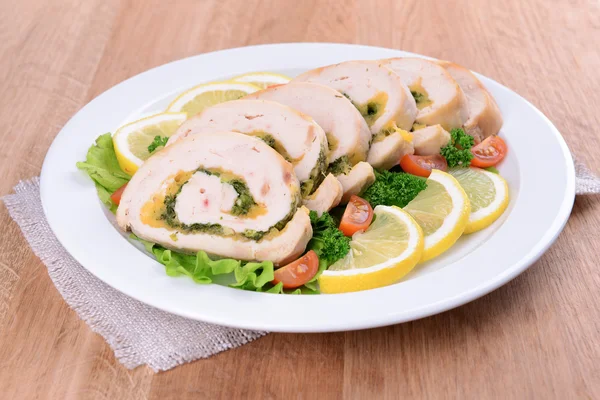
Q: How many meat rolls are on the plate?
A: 6